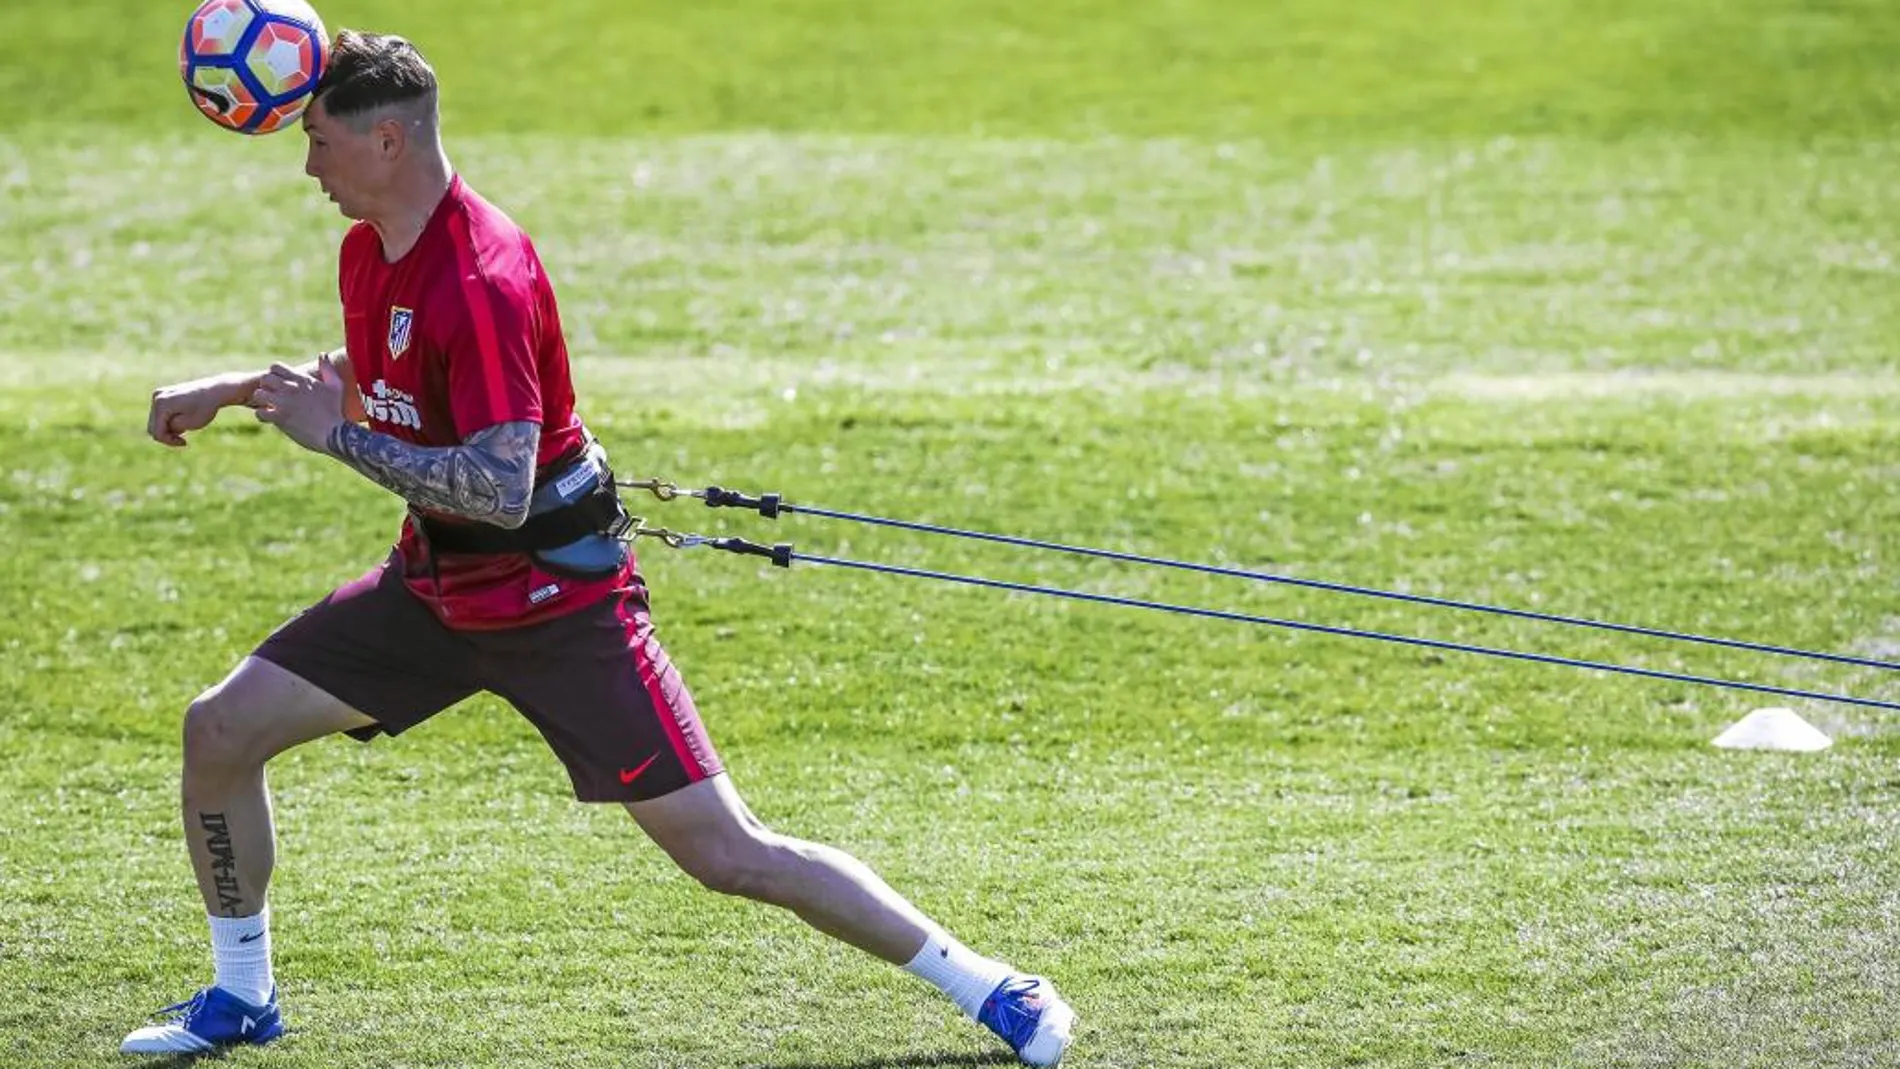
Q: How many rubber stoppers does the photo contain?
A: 2